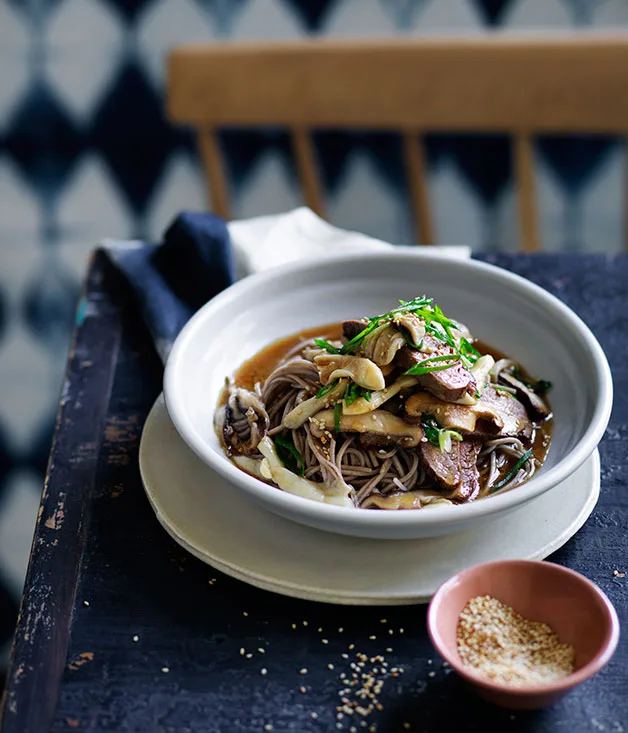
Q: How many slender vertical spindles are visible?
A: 4